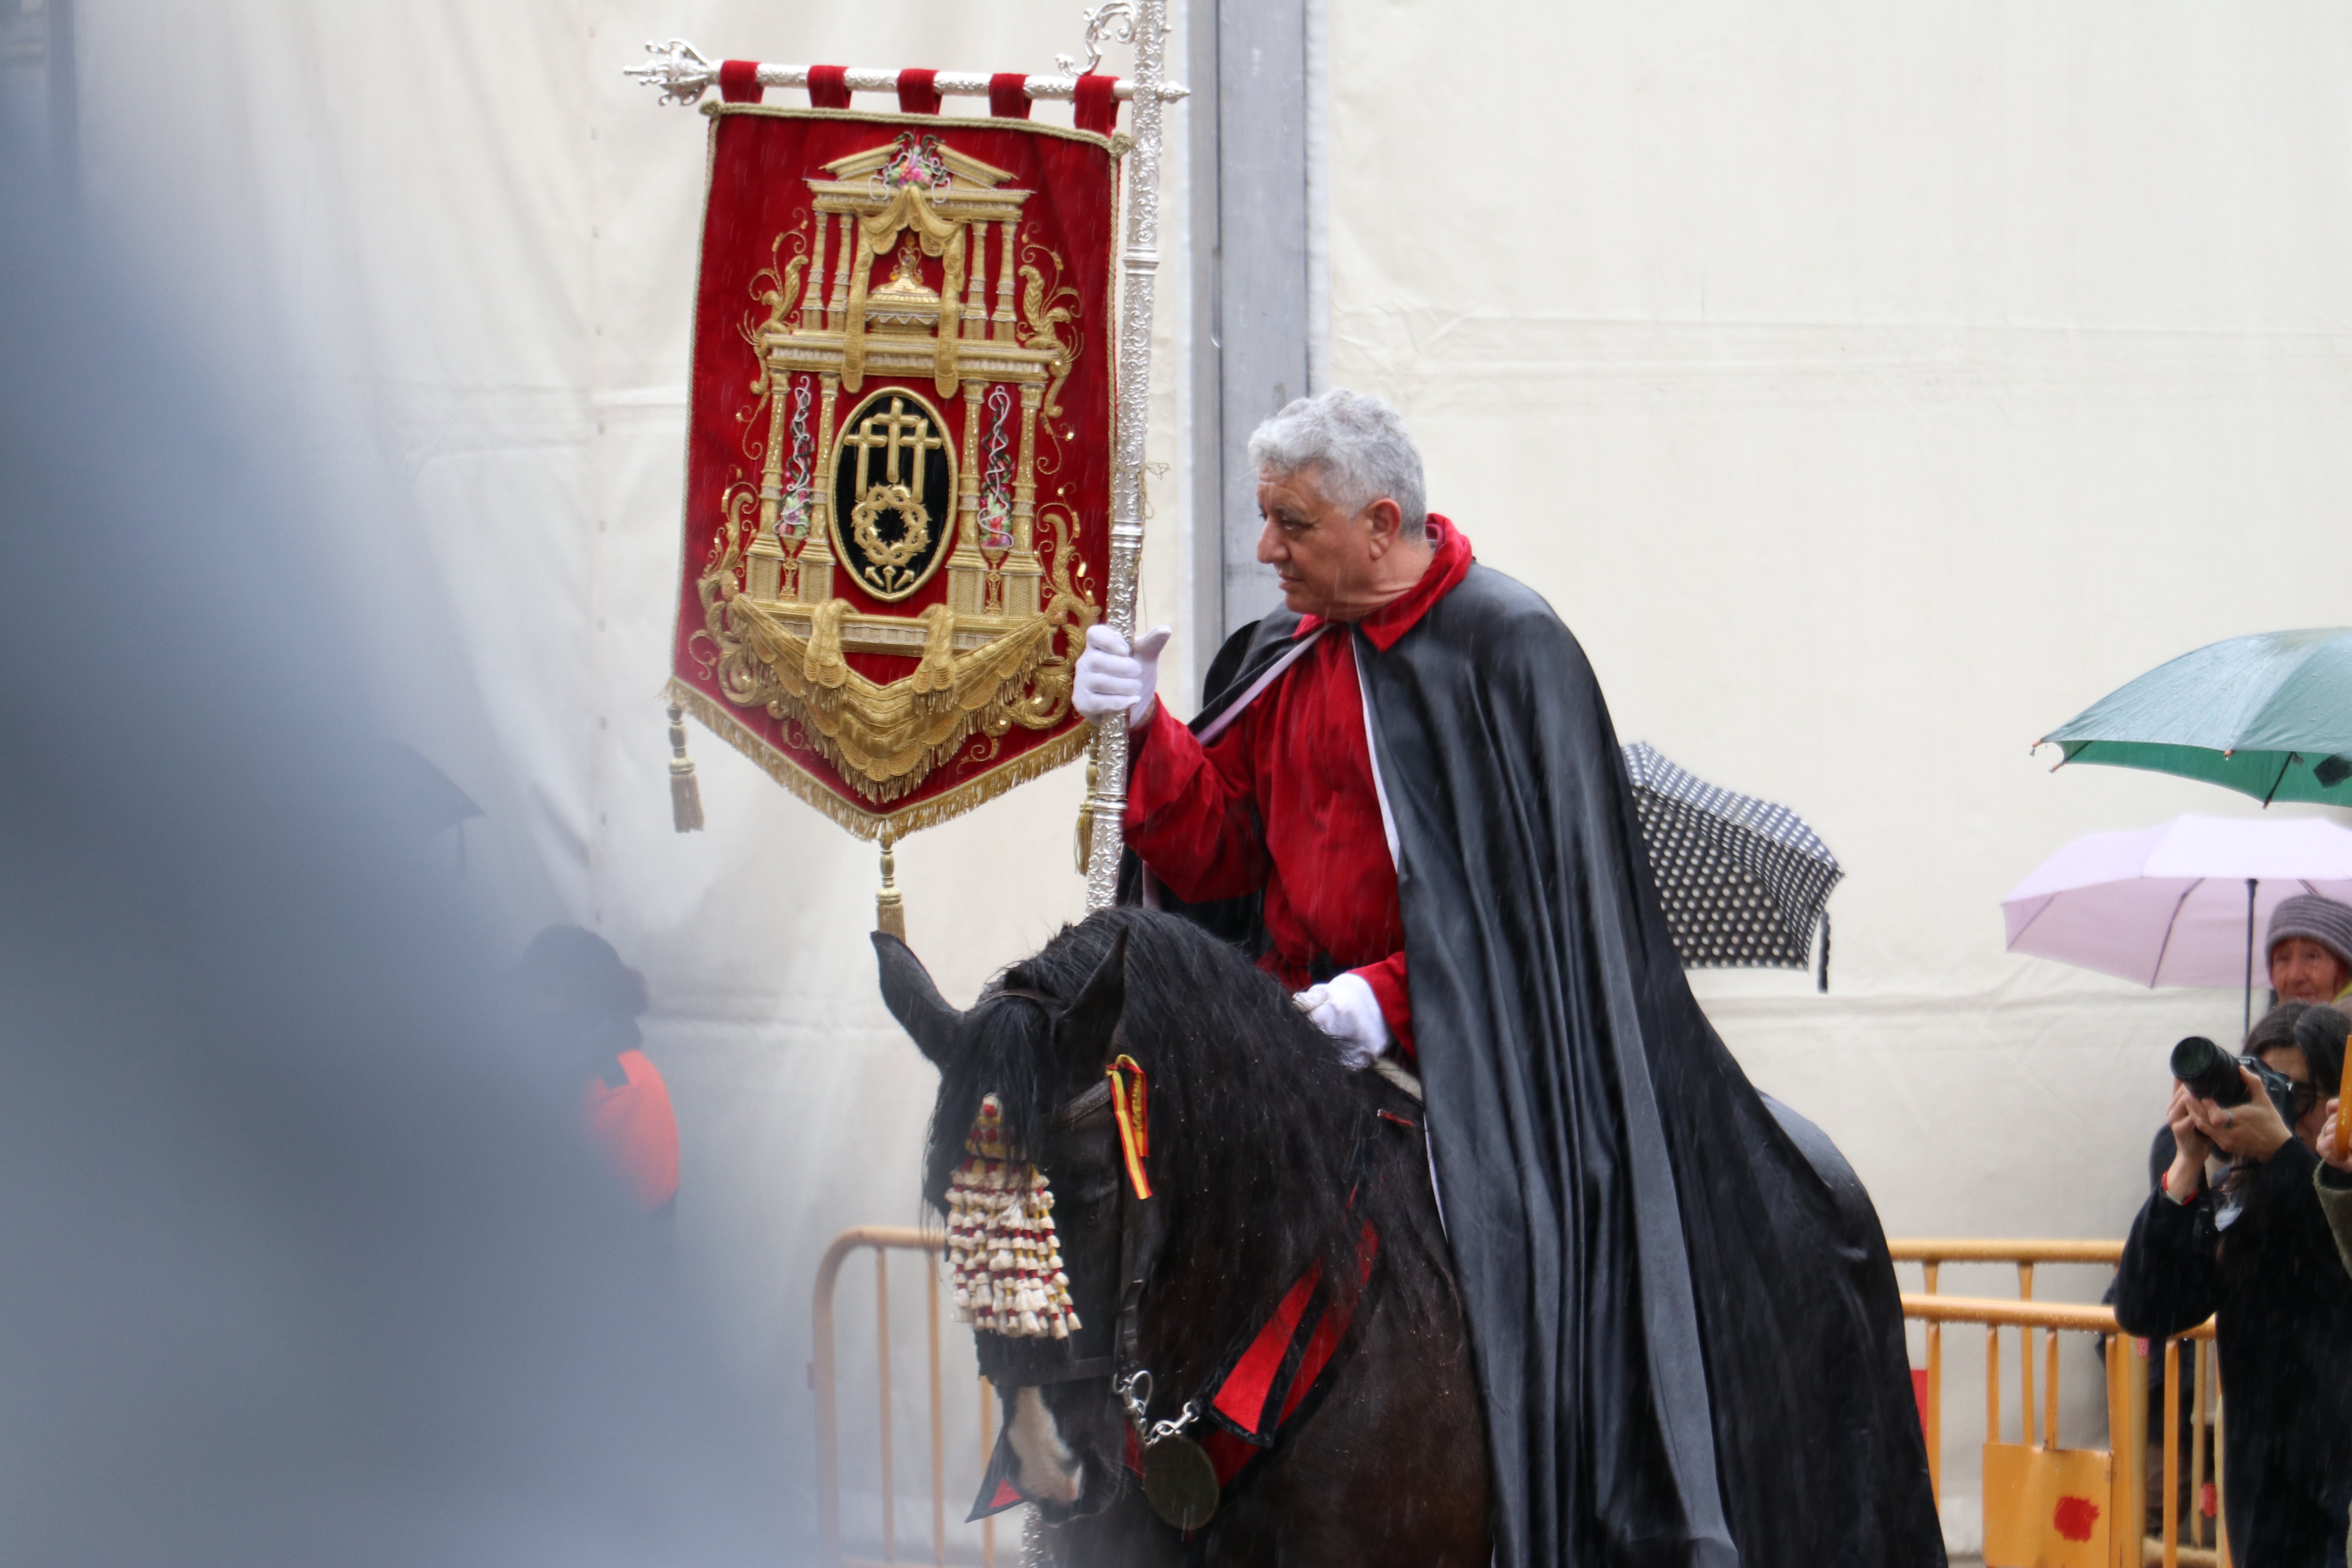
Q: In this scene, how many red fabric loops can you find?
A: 5